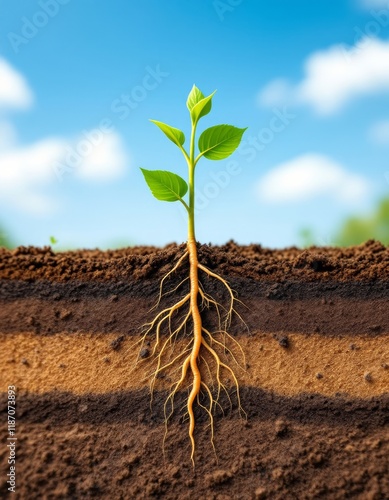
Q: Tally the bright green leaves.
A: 5